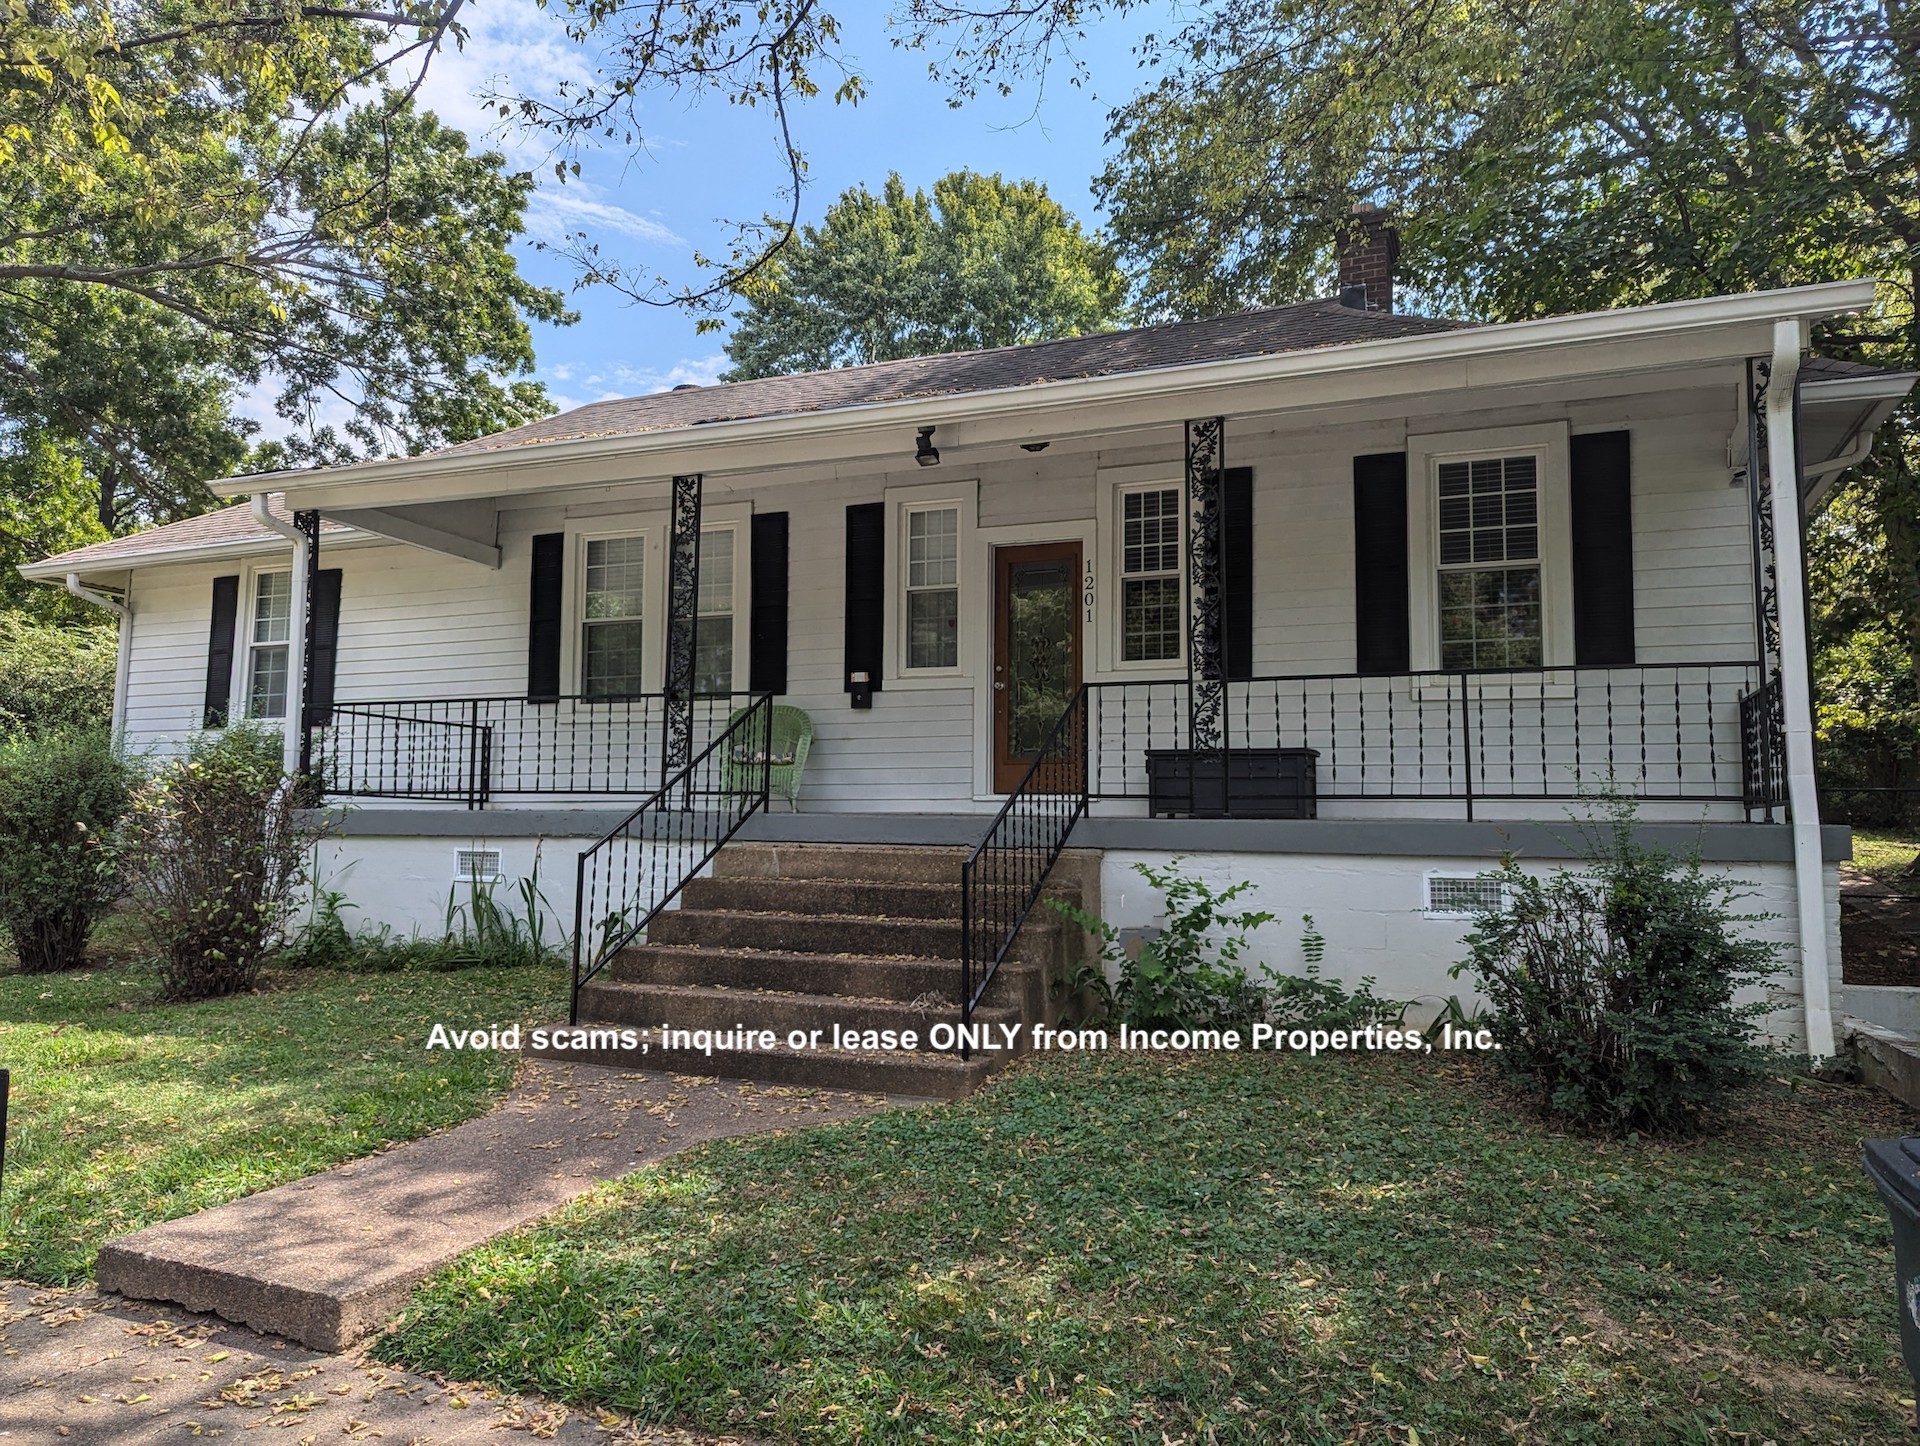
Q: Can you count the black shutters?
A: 8